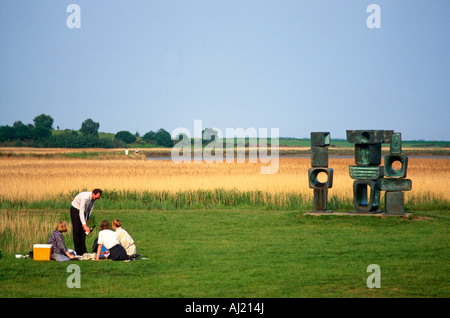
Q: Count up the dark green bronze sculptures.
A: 3